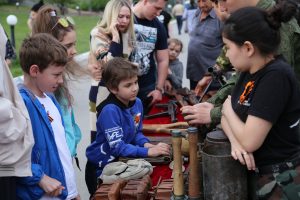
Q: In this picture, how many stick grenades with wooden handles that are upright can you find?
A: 2